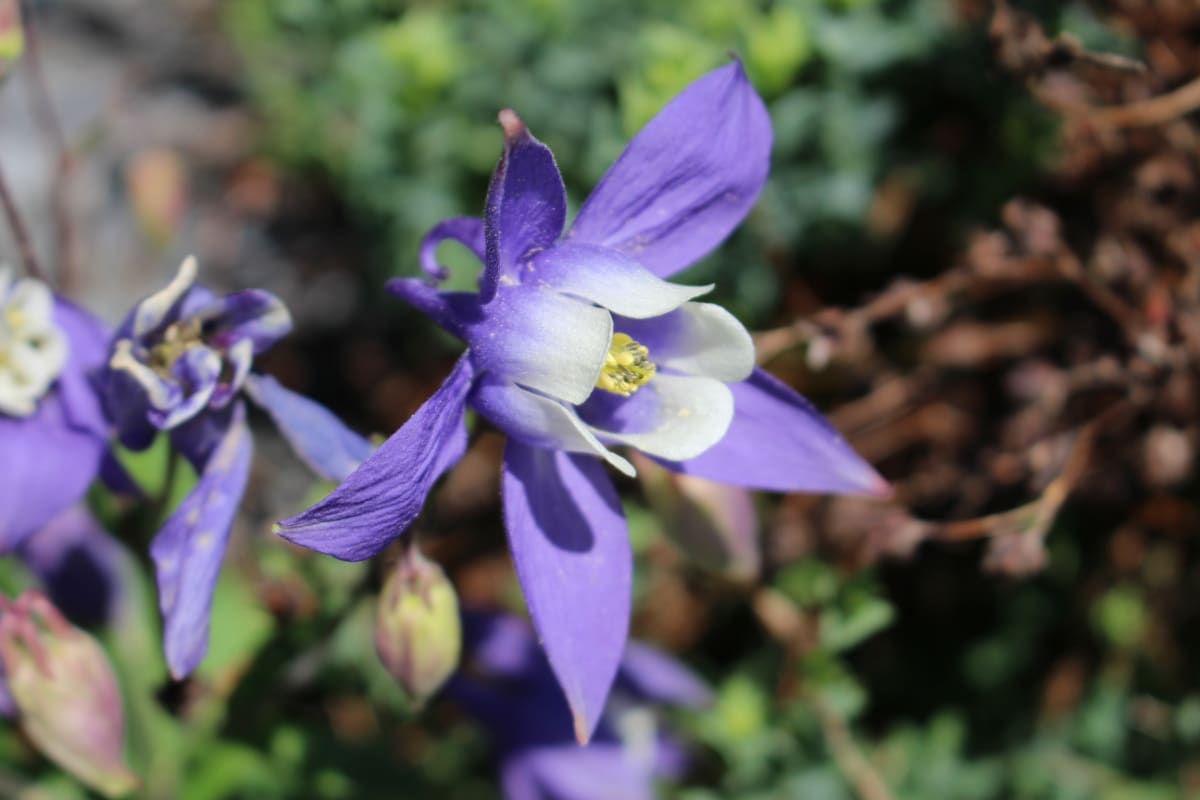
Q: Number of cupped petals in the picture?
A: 5